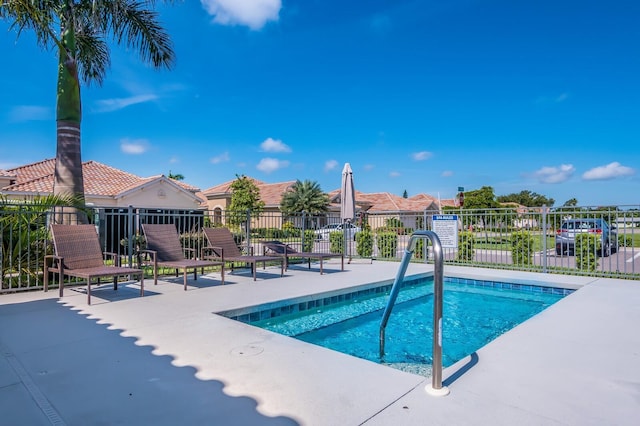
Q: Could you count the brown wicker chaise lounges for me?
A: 4